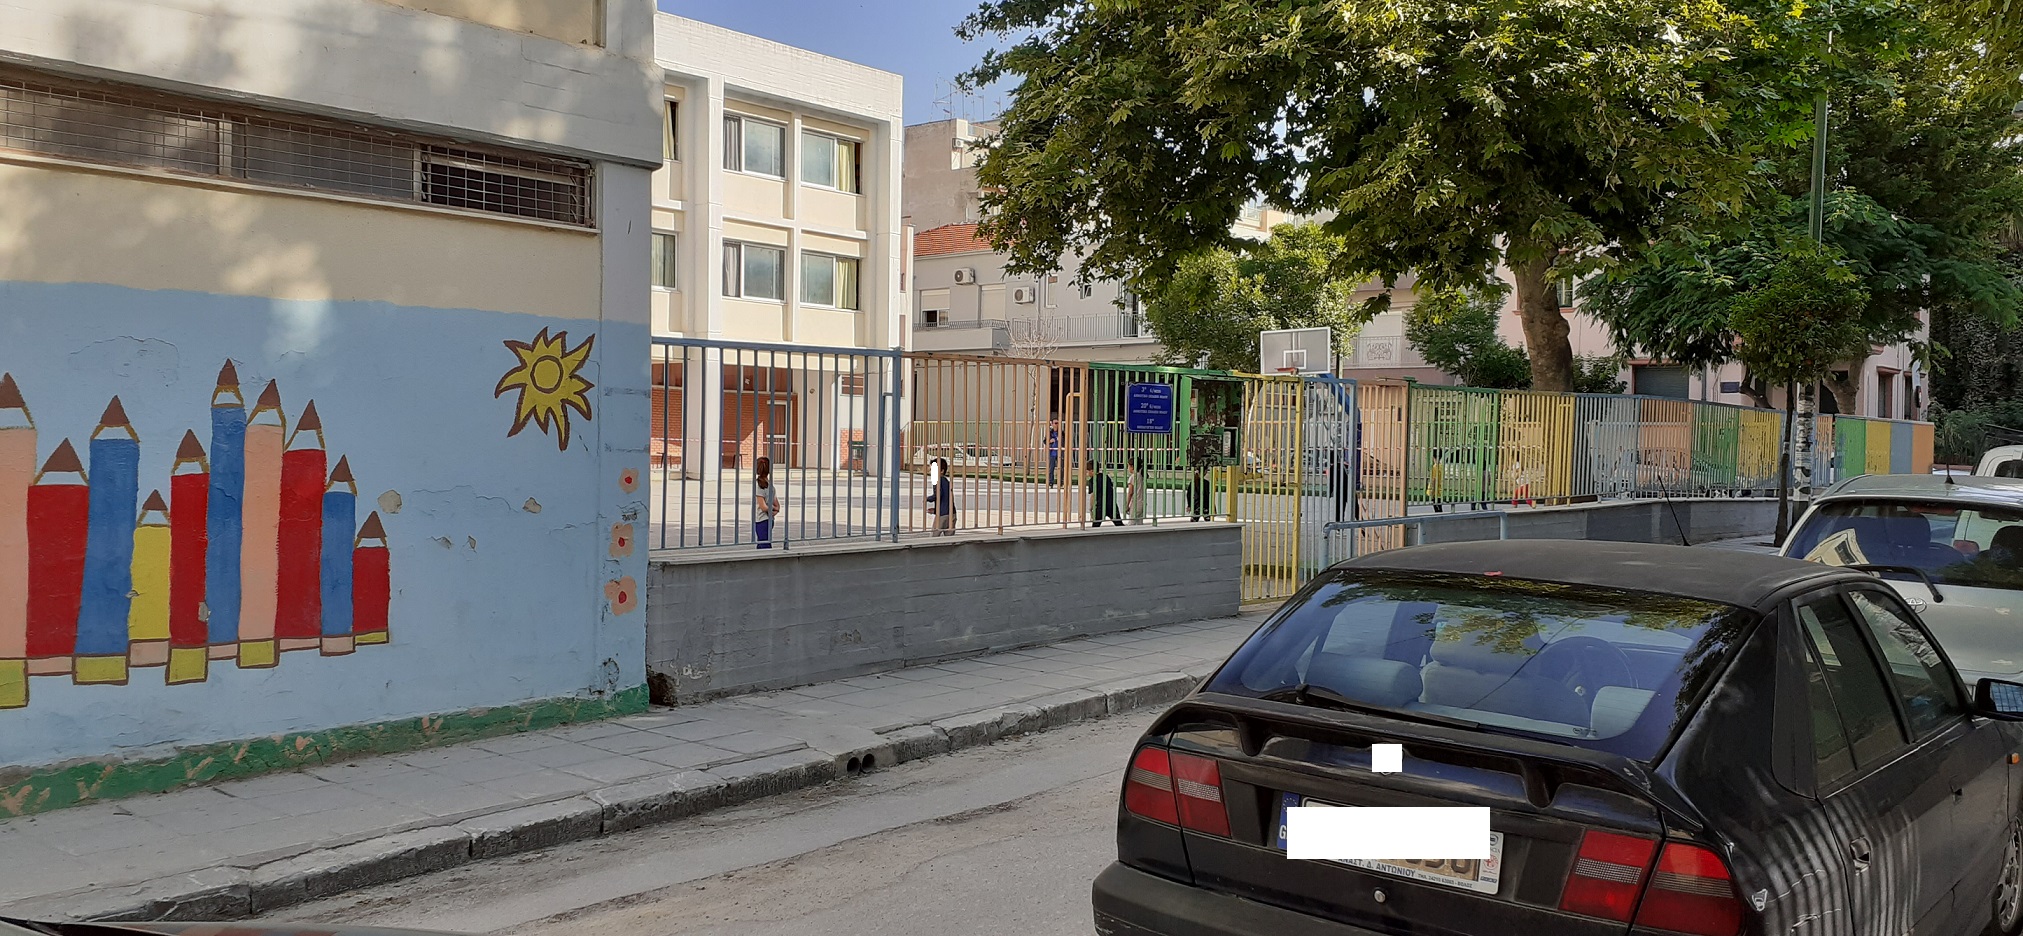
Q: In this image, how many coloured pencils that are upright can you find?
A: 10